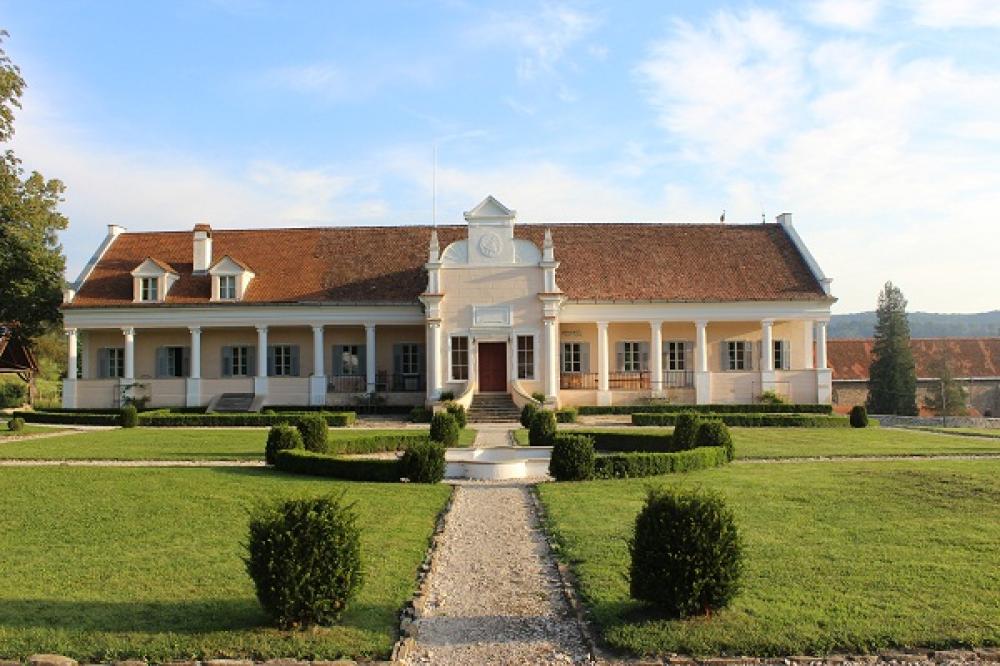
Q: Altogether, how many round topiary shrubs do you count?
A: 15